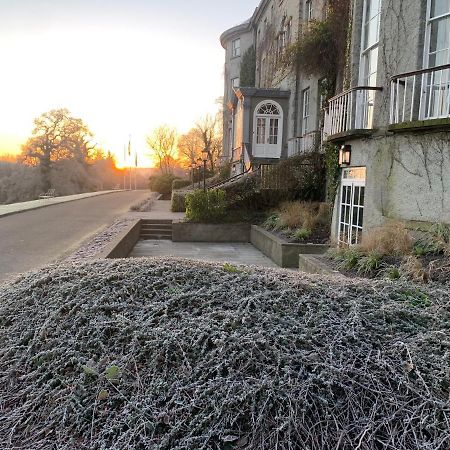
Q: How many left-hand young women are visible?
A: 0